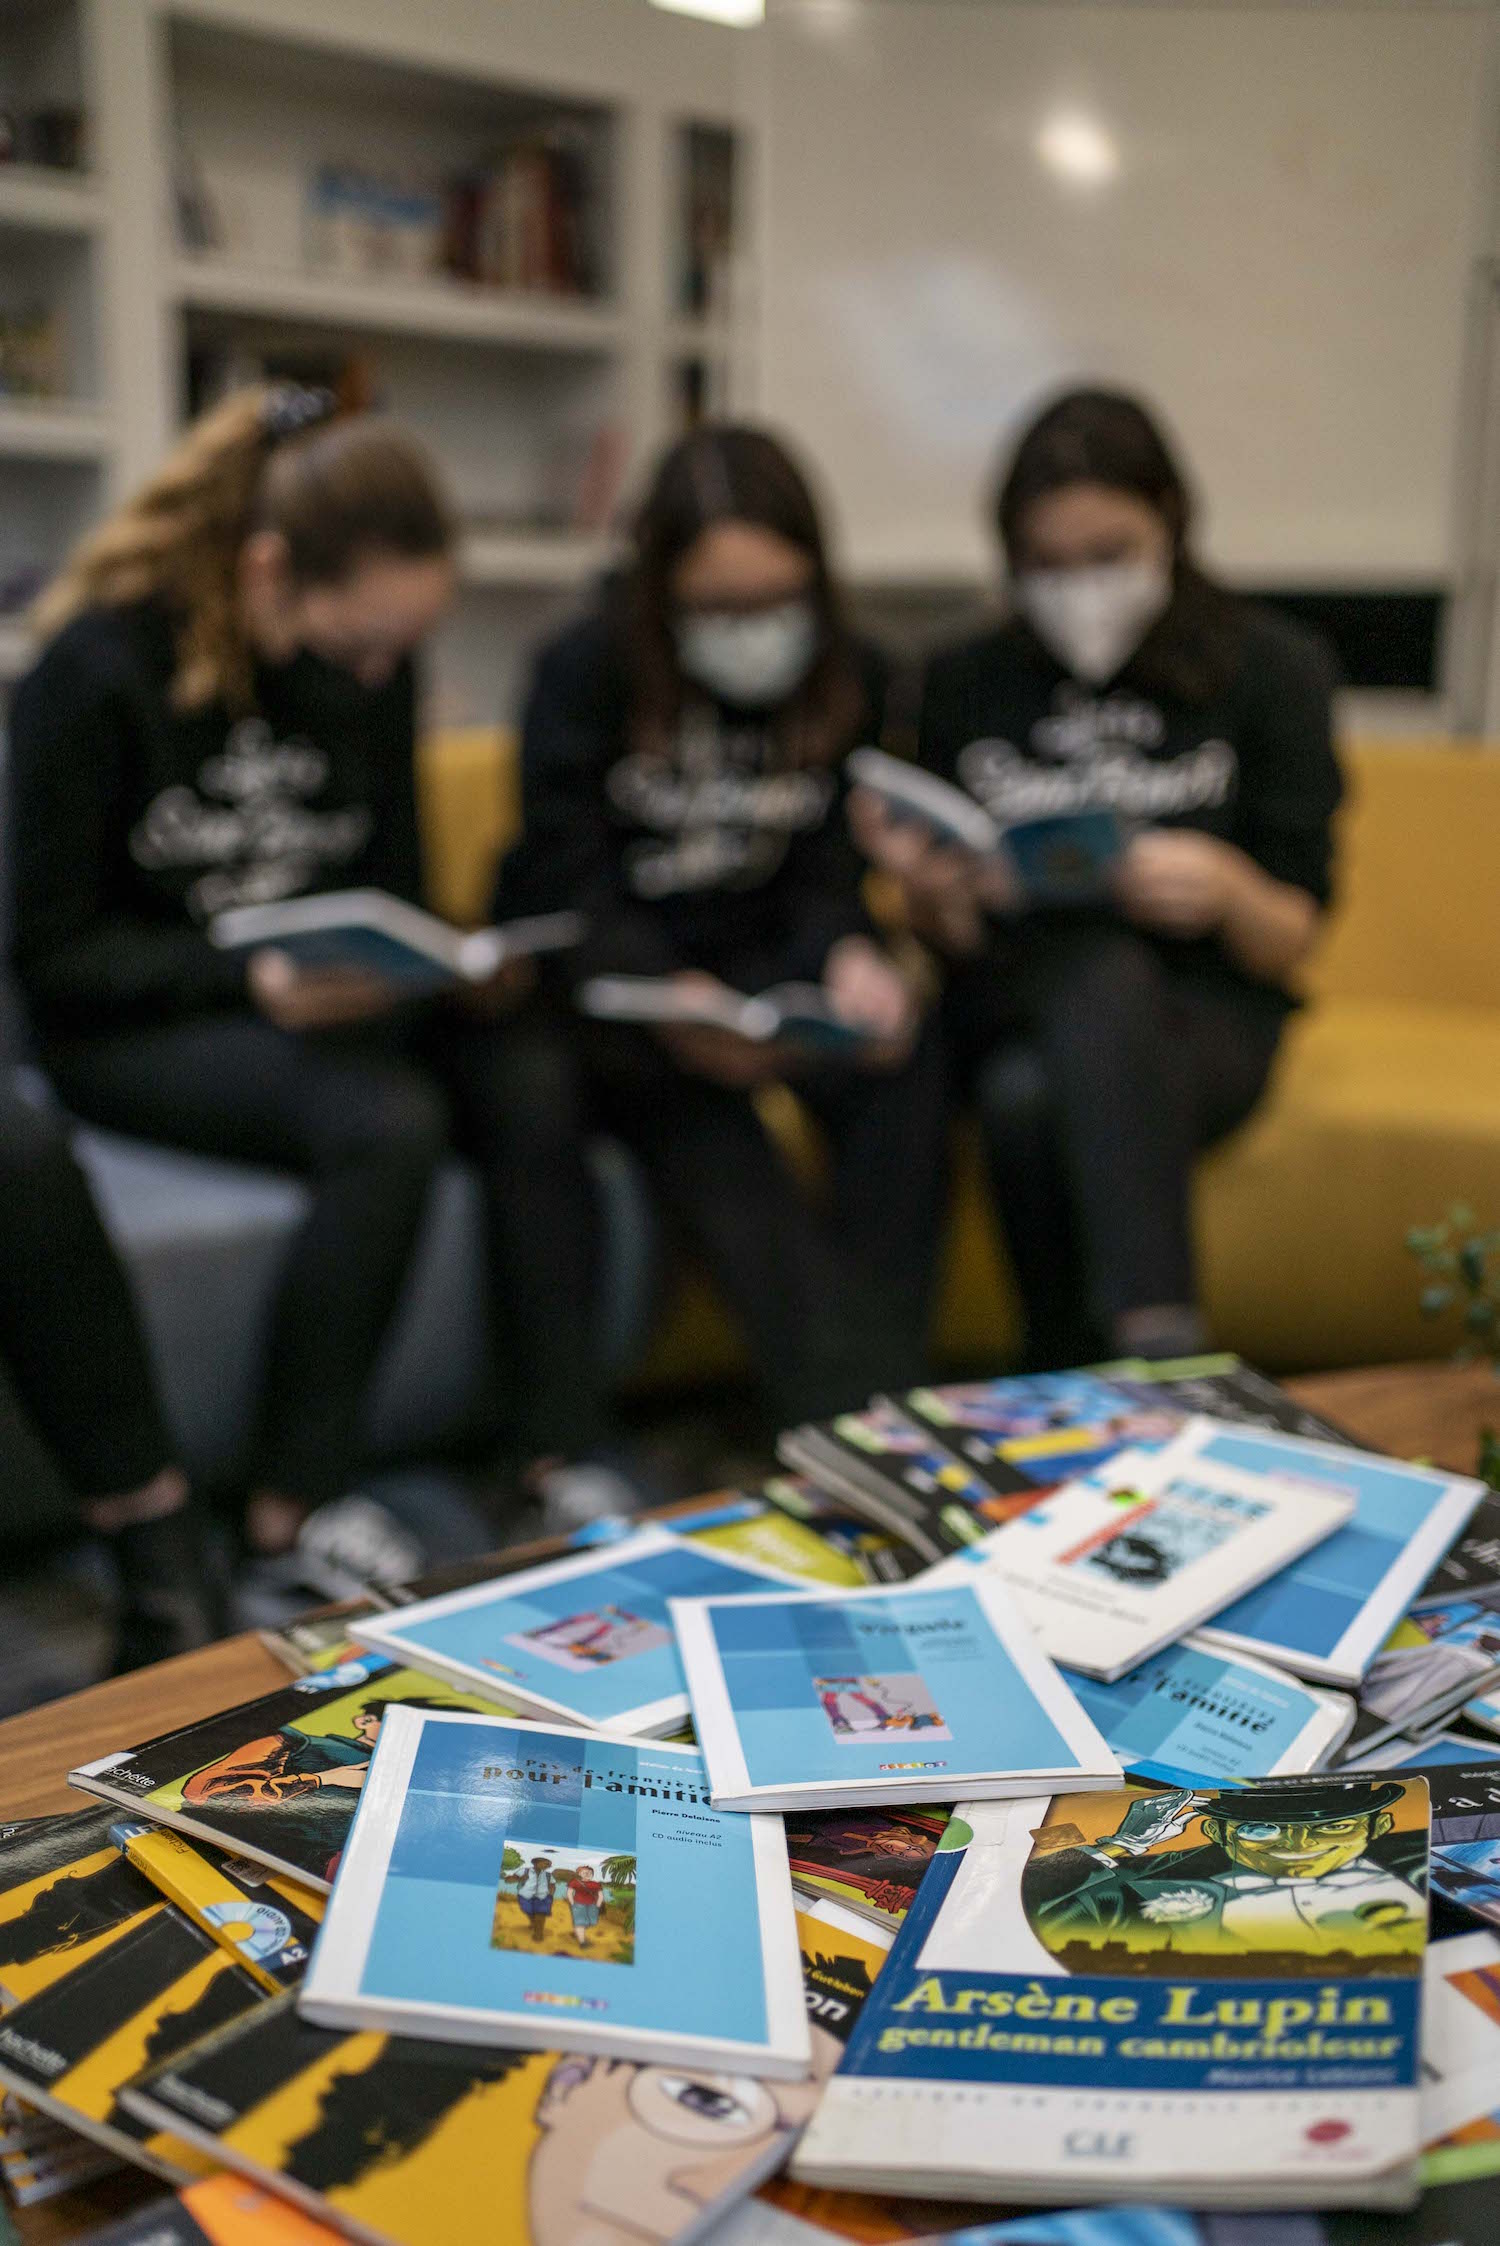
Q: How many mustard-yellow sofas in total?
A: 1